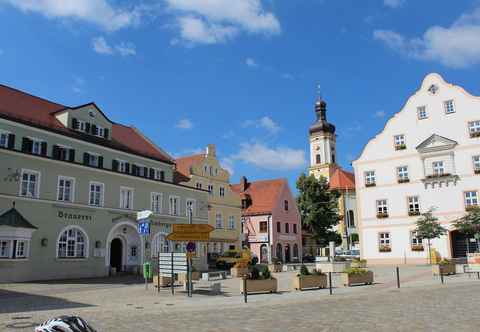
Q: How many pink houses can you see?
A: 1